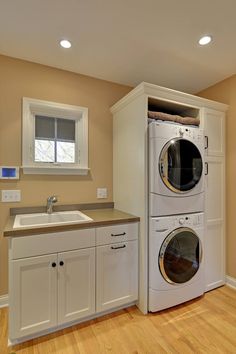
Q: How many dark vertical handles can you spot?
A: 2